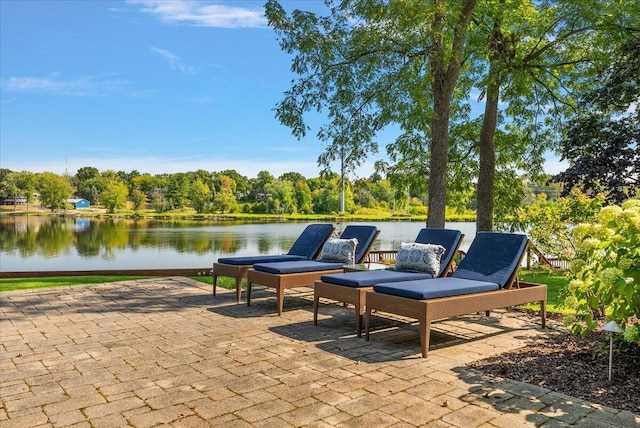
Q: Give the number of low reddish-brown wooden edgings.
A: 1